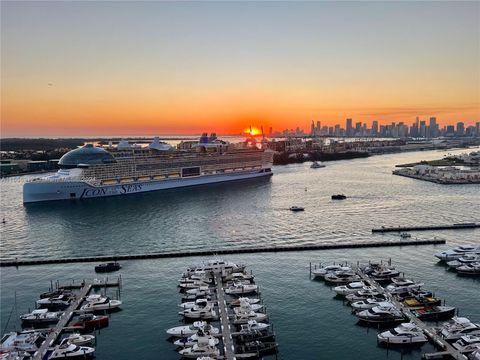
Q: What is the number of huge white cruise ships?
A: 1